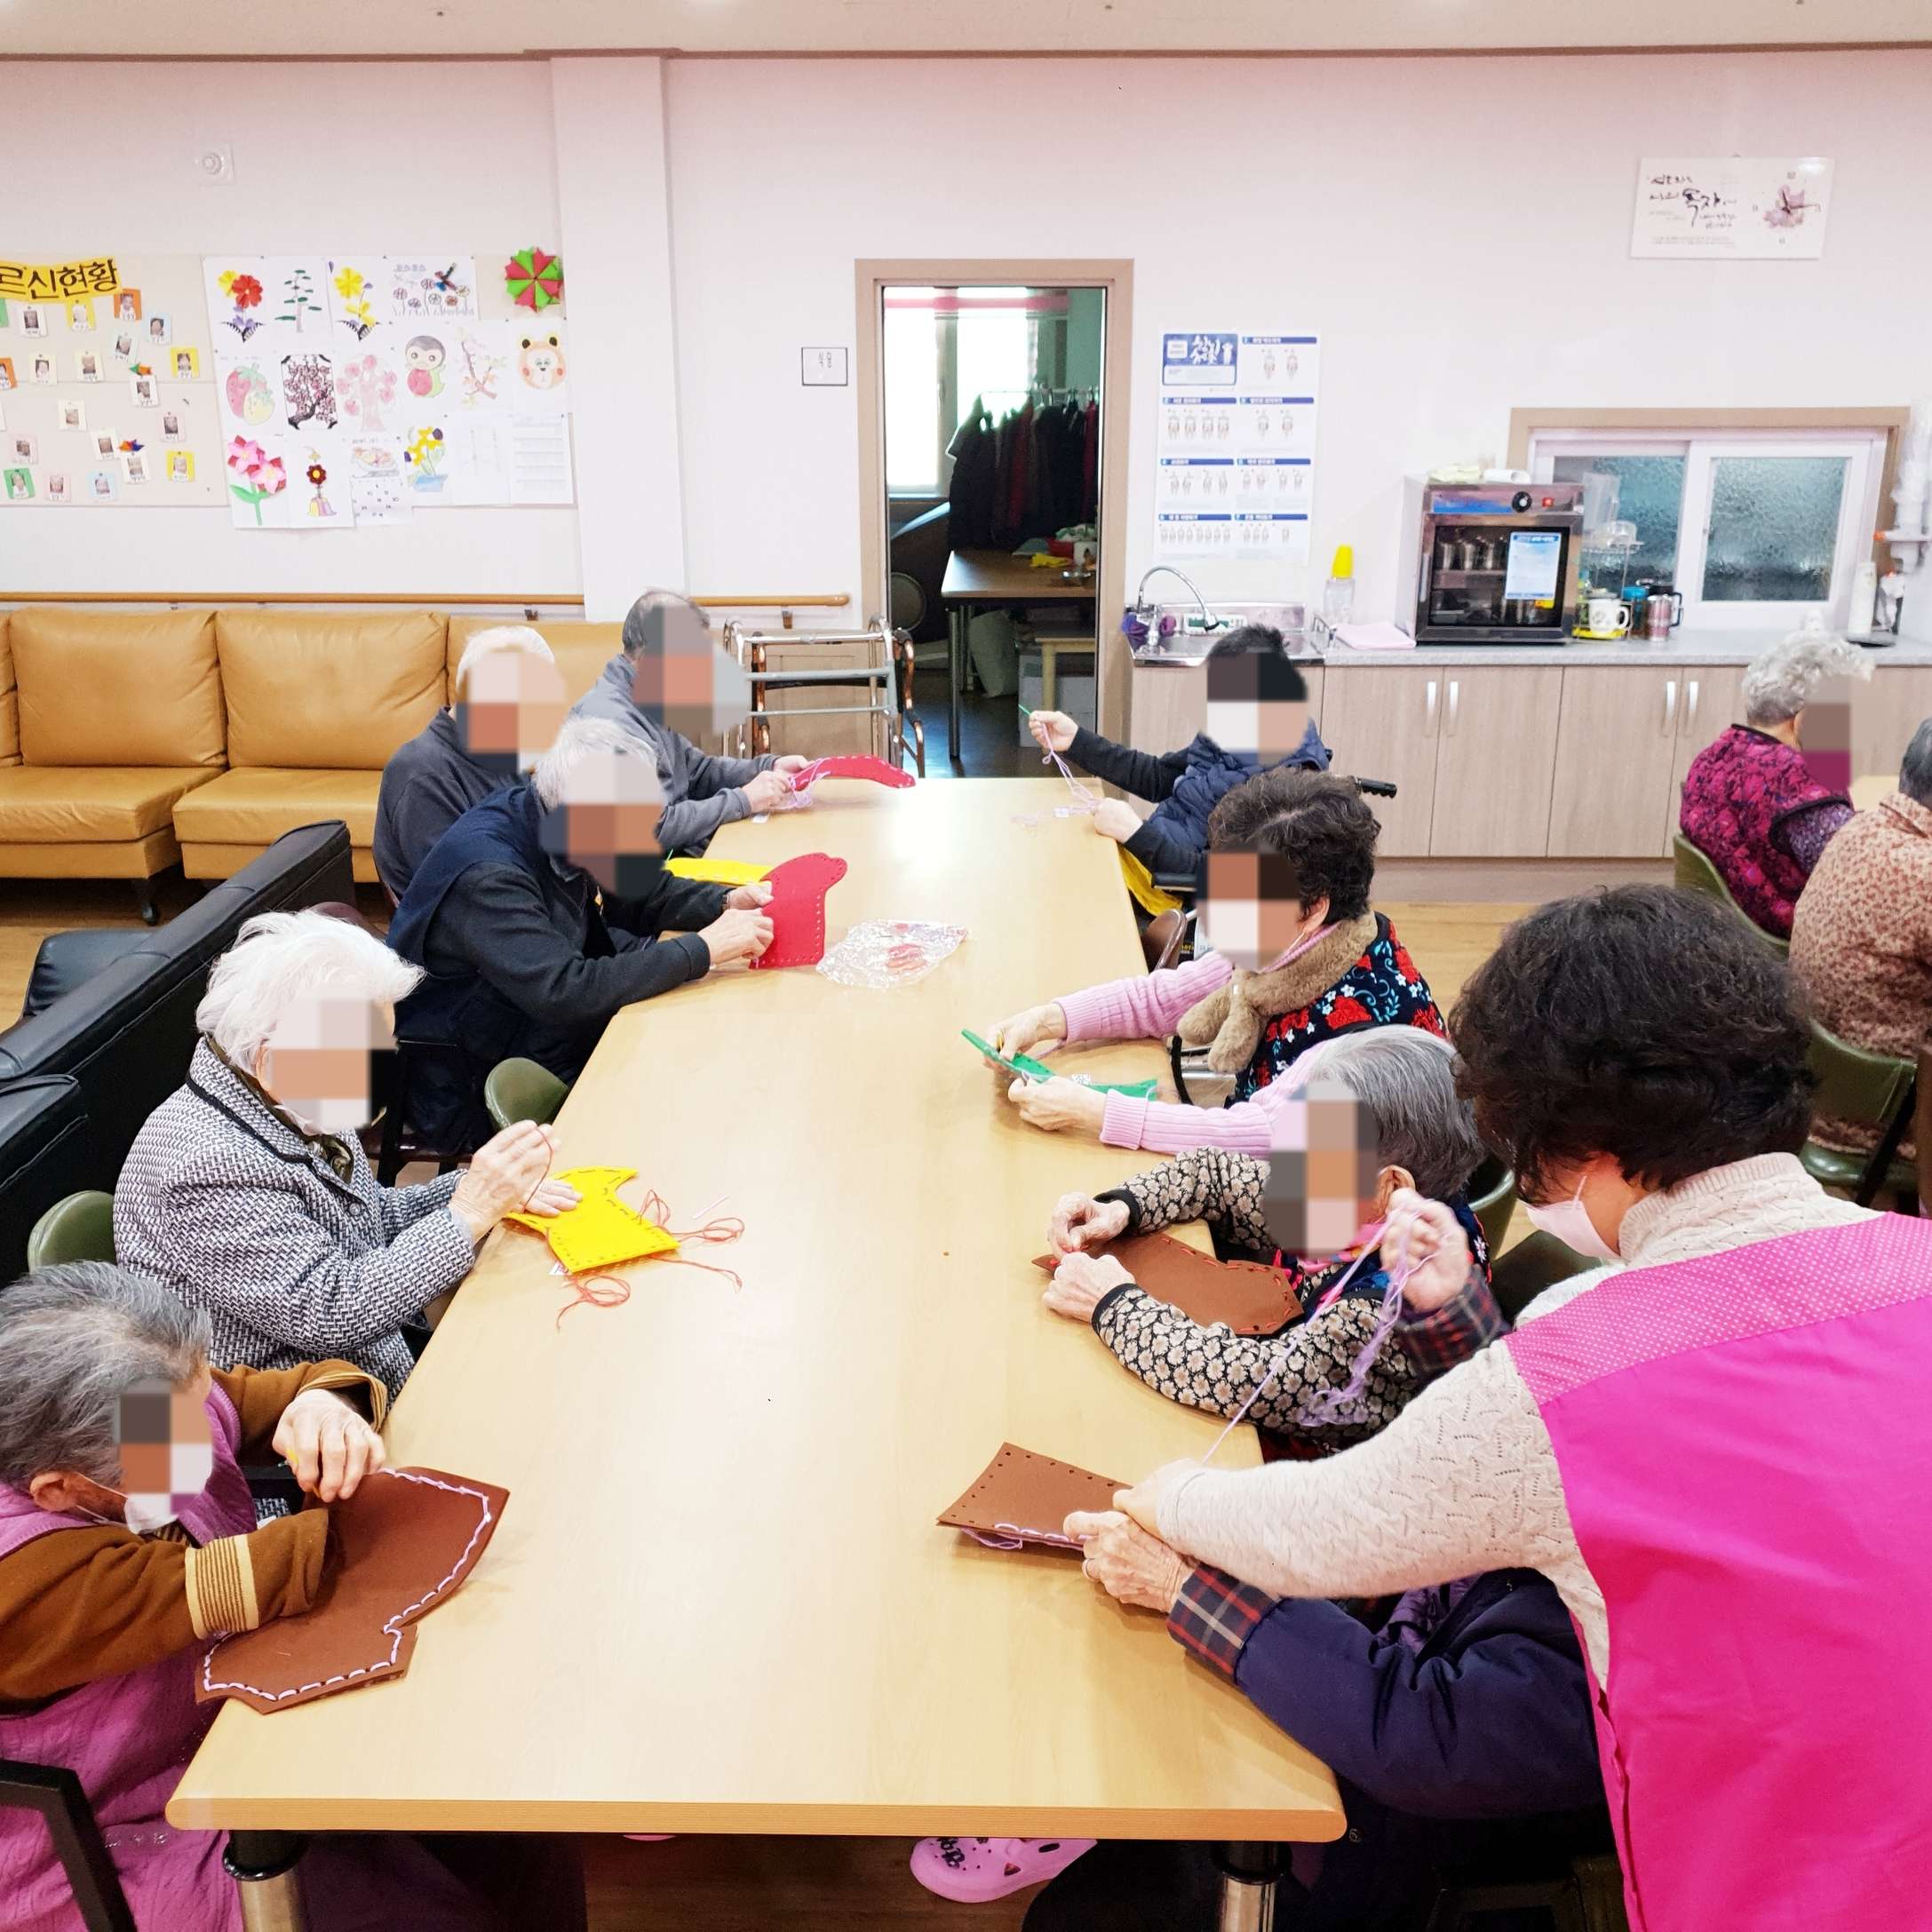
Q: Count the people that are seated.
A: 11